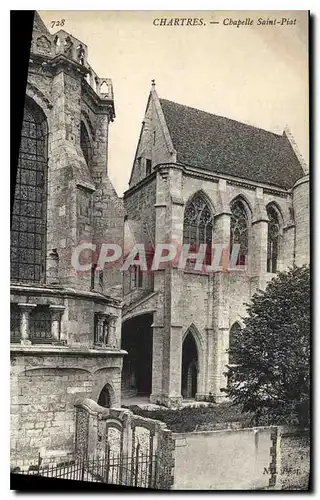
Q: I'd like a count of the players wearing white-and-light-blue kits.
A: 0